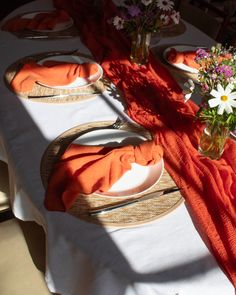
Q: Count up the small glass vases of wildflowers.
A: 2